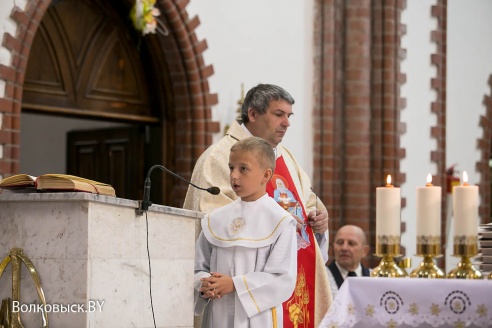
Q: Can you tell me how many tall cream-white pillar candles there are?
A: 3